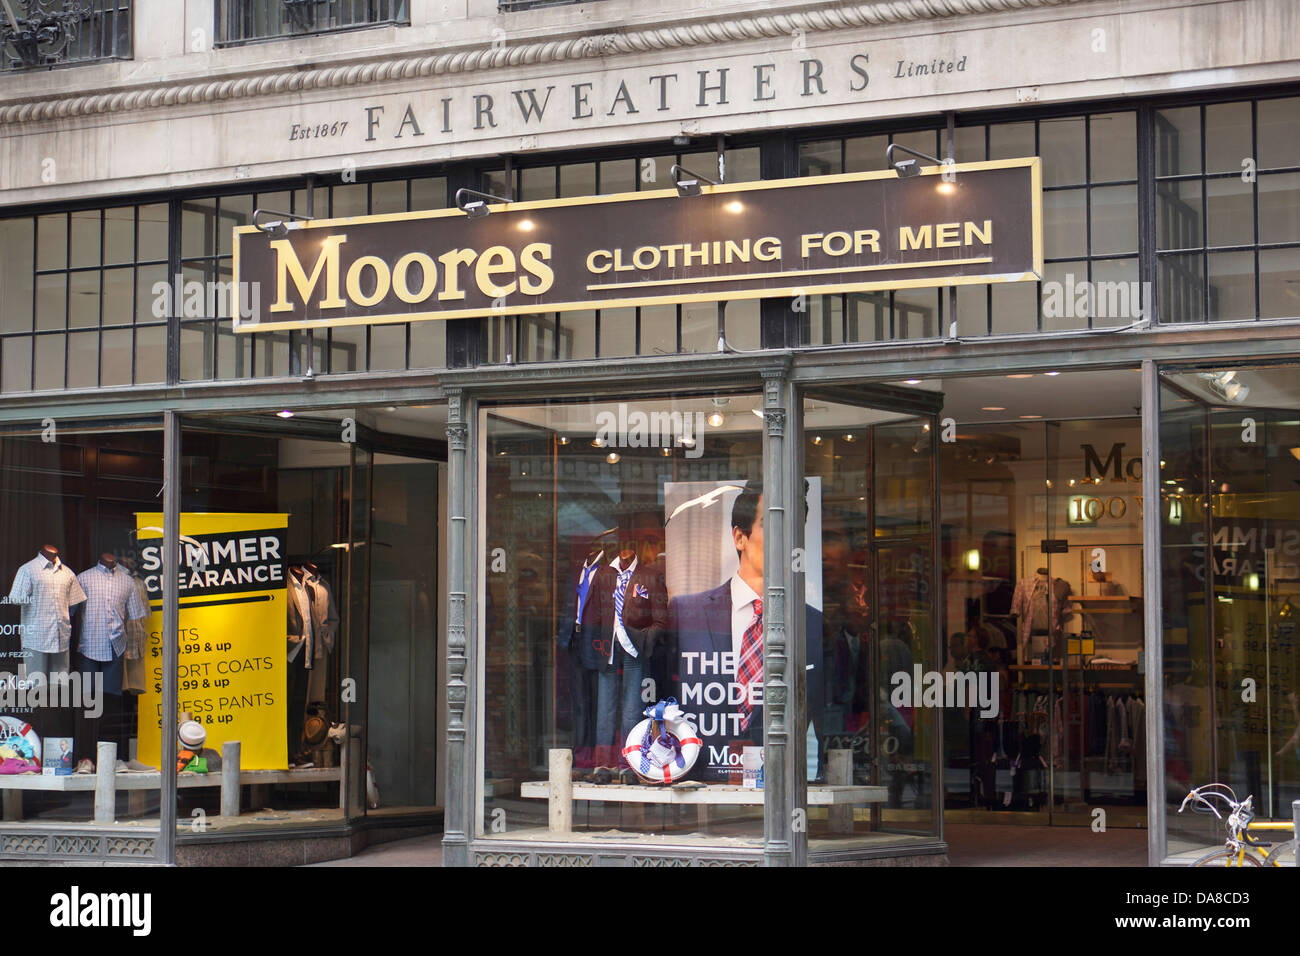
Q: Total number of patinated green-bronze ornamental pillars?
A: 2